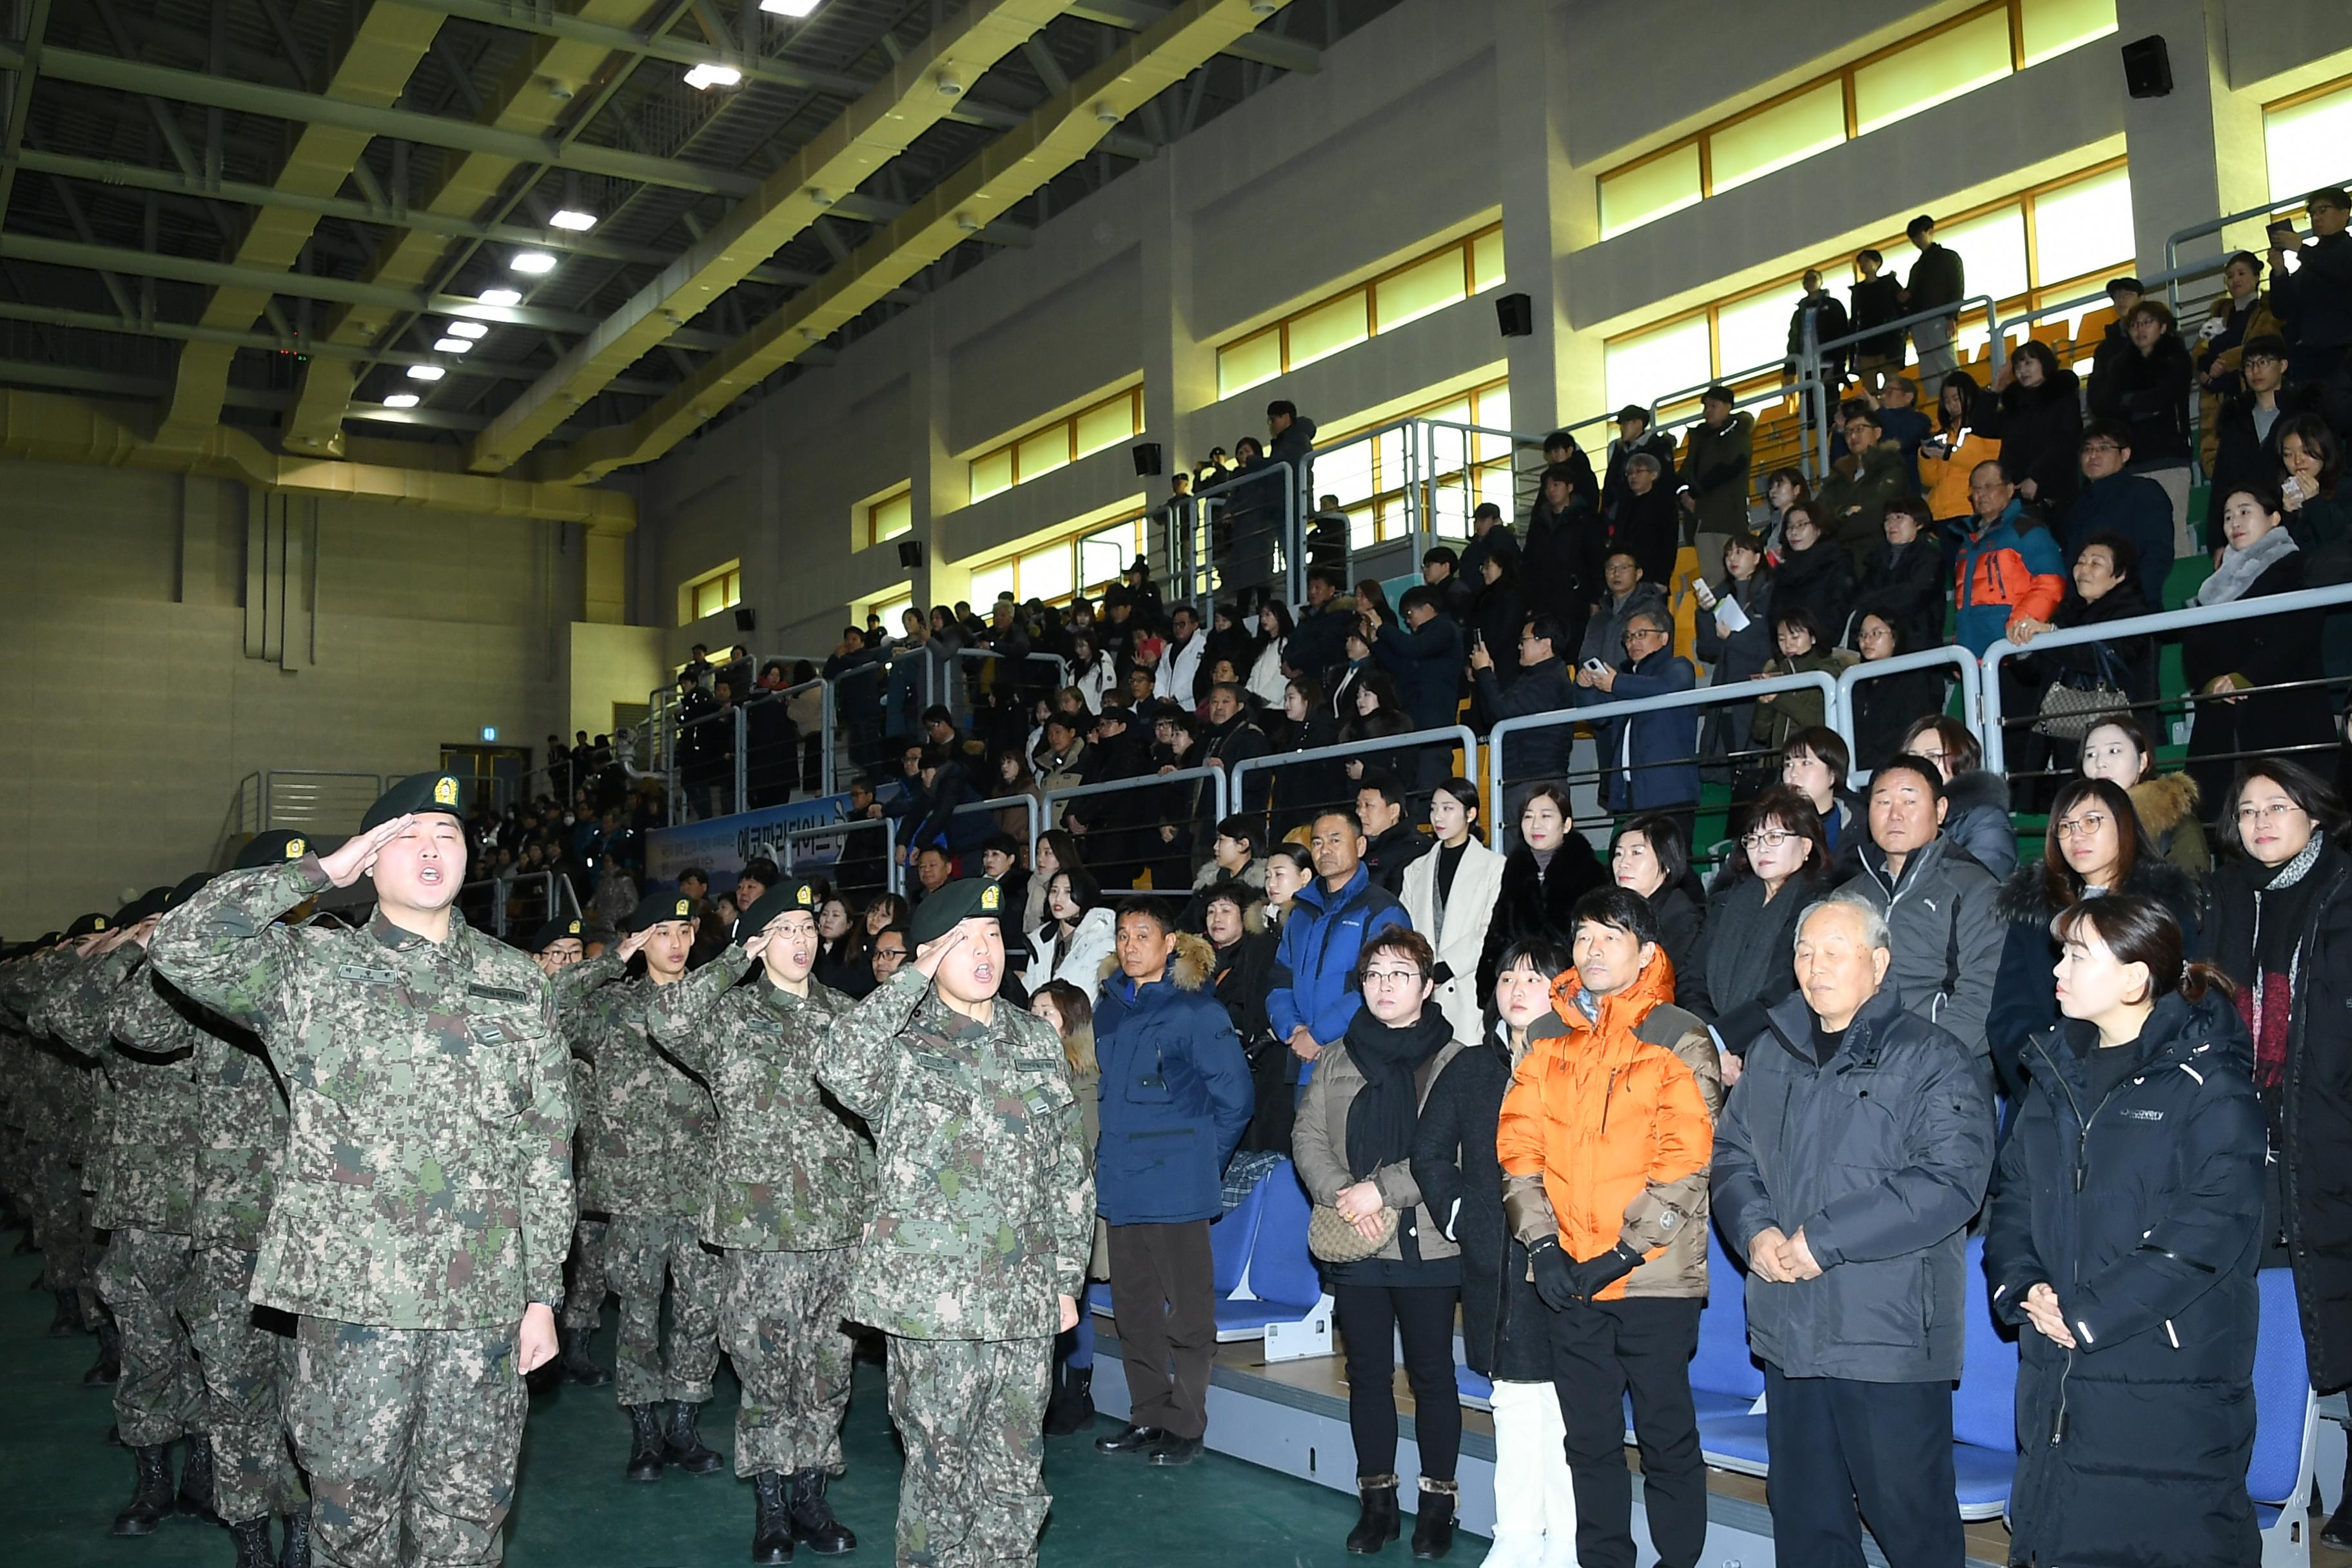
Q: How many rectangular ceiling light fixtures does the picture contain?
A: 9